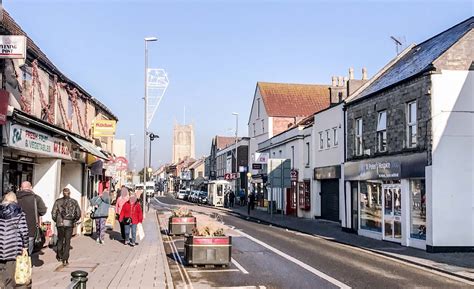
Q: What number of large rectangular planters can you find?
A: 2